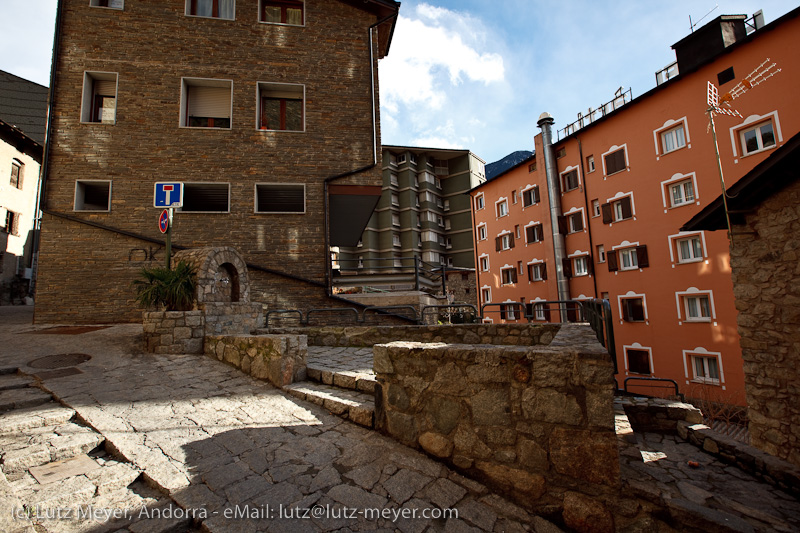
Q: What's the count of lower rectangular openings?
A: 3